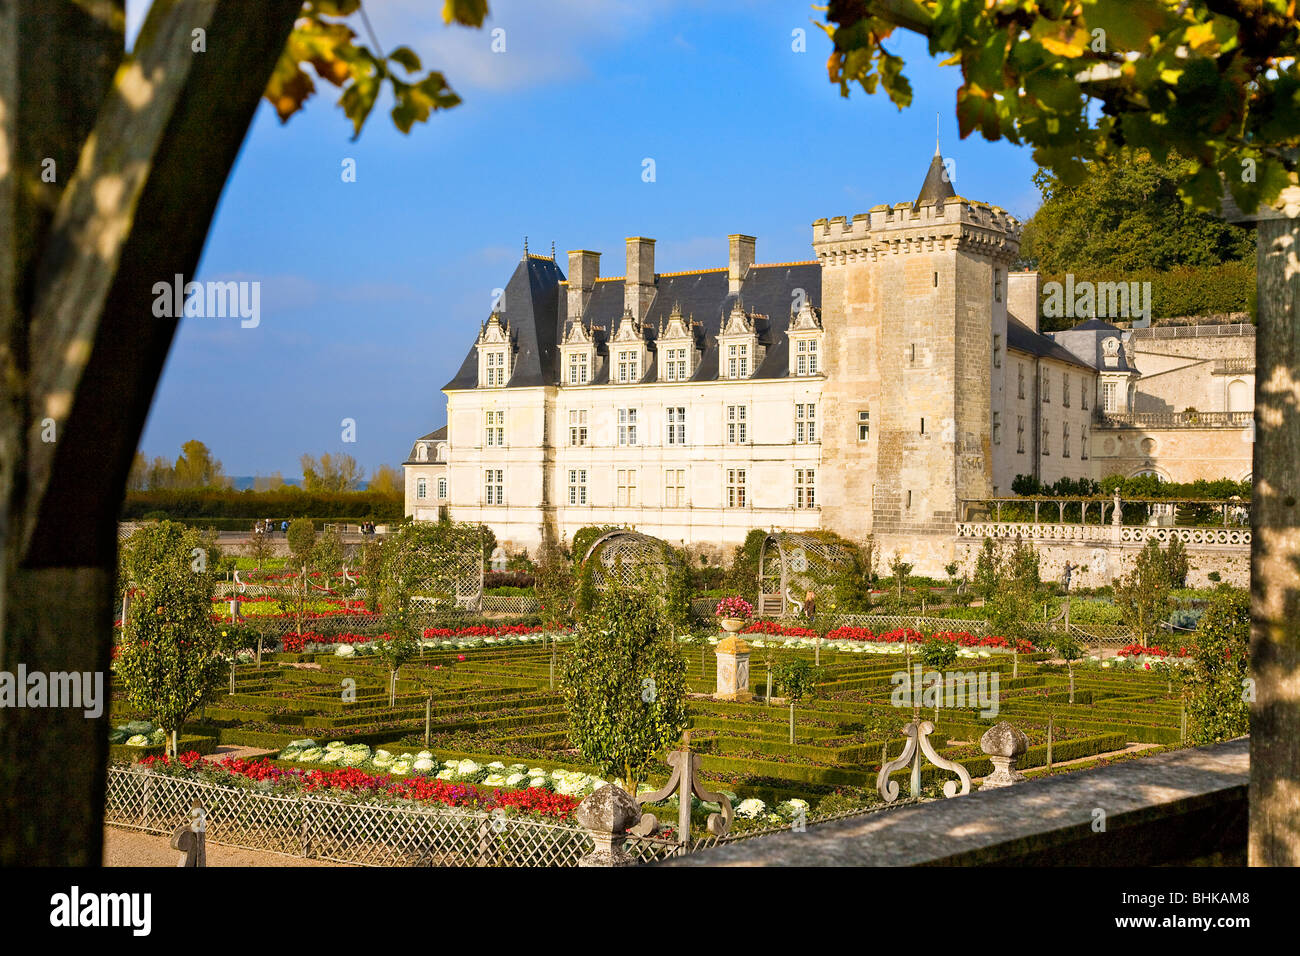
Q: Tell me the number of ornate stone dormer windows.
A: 6